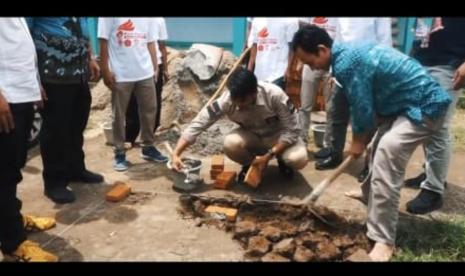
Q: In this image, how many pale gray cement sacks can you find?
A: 1